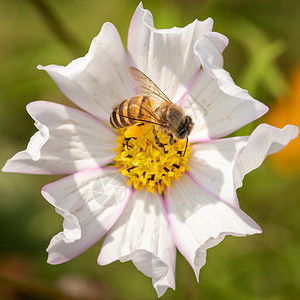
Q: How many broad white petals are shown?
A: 8